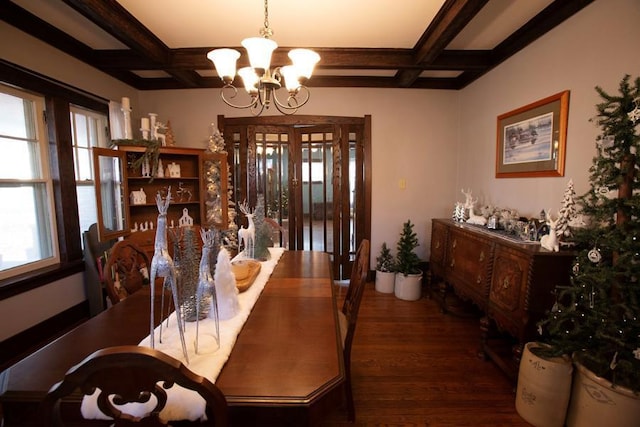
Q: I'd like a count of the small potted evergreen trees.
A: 2